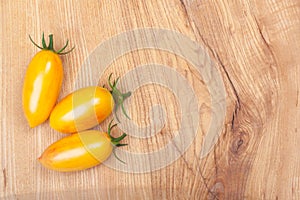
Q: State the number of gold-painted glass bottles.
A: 0